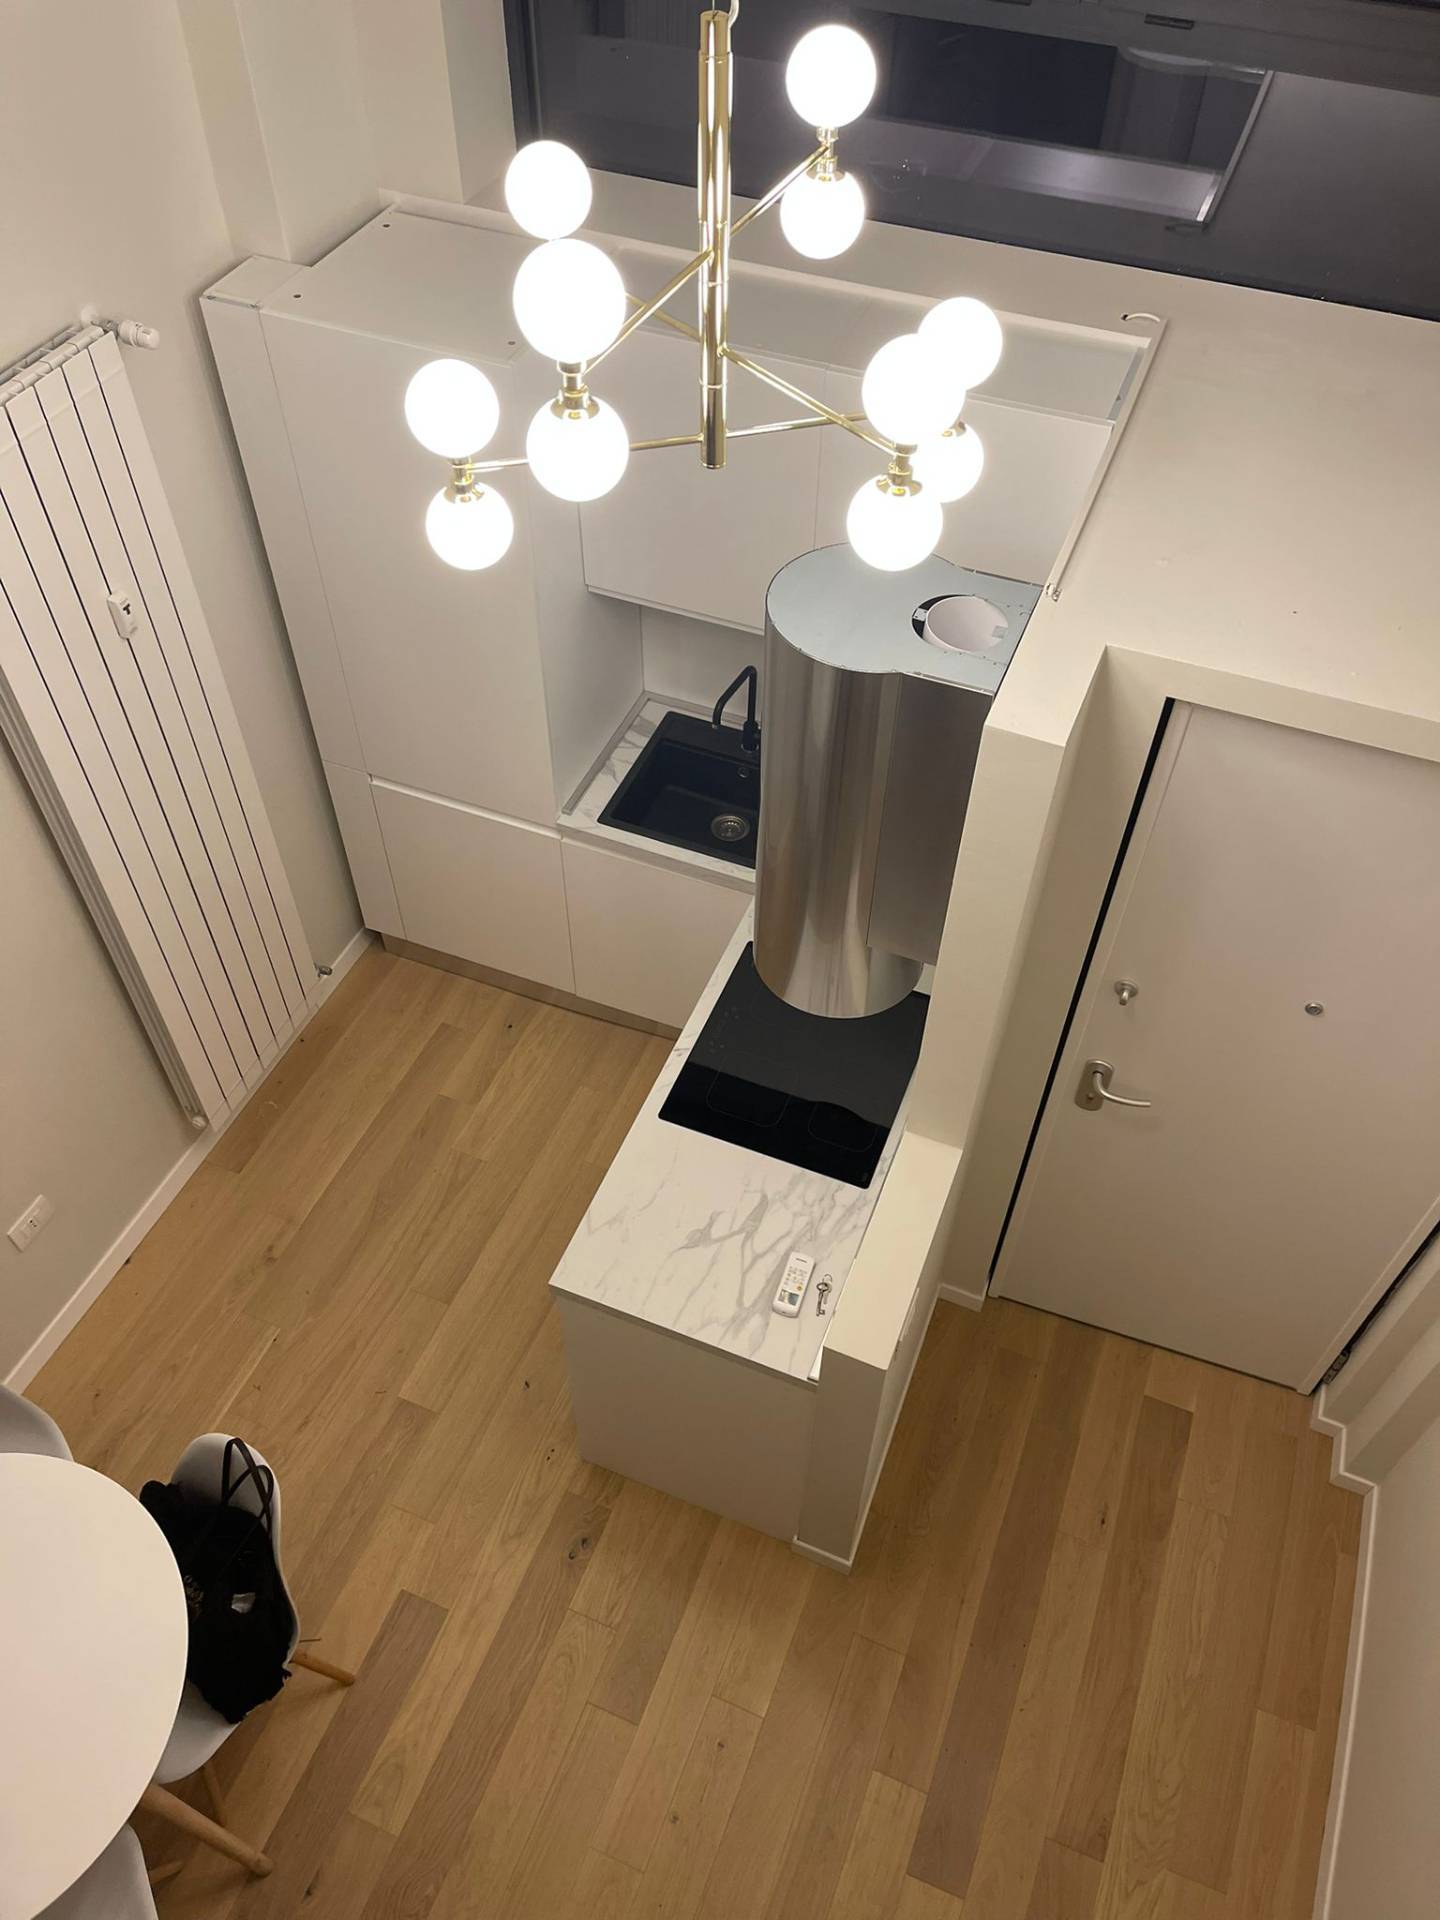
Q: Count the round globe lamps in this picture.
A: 11